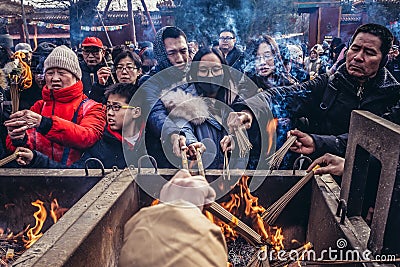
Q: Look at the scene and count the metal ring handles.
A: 4